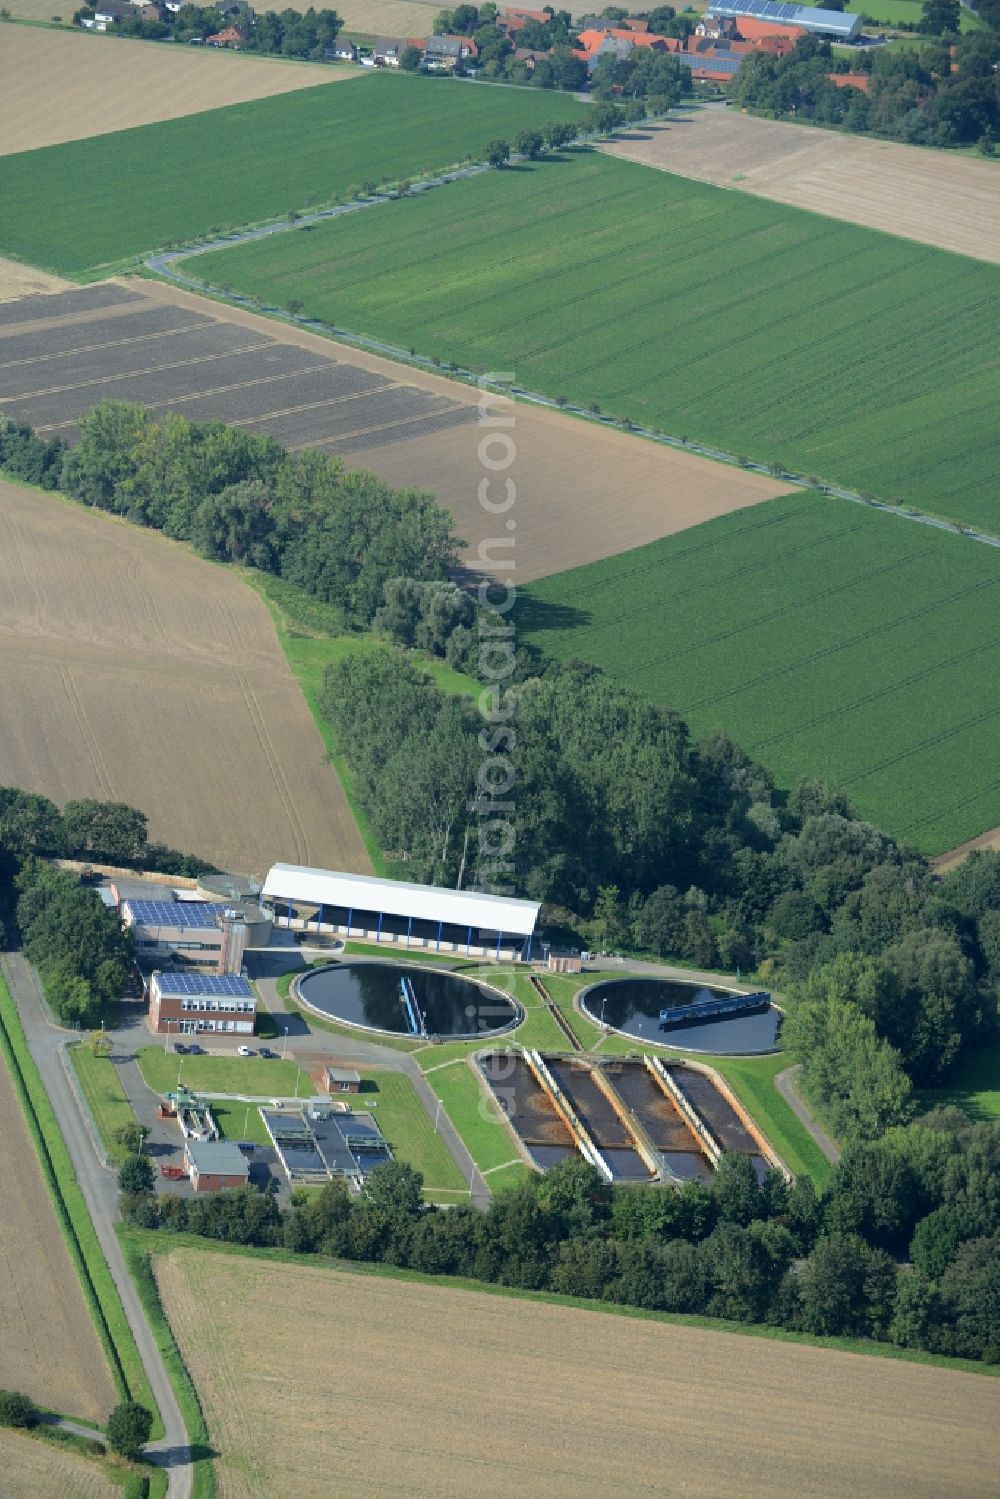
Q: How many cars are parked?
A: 4